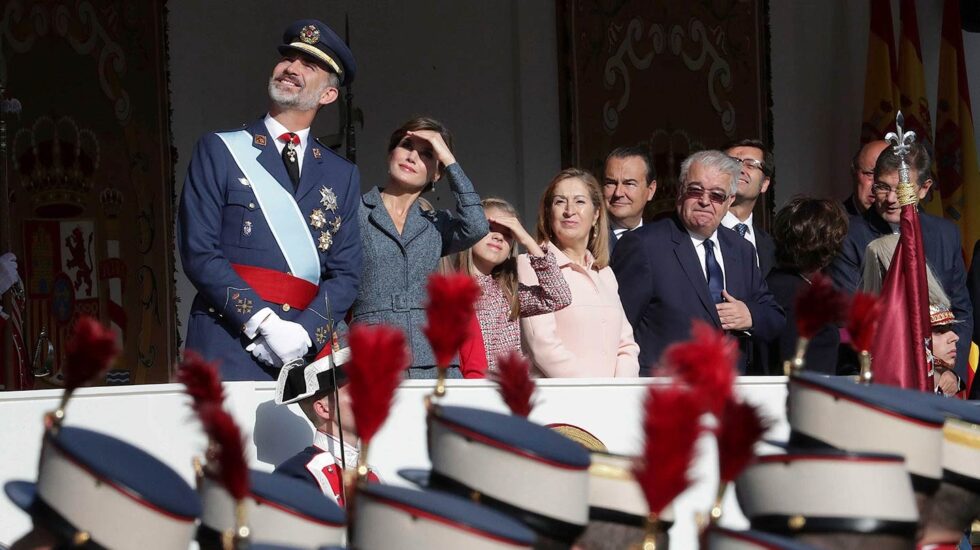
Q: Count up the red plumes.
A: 11